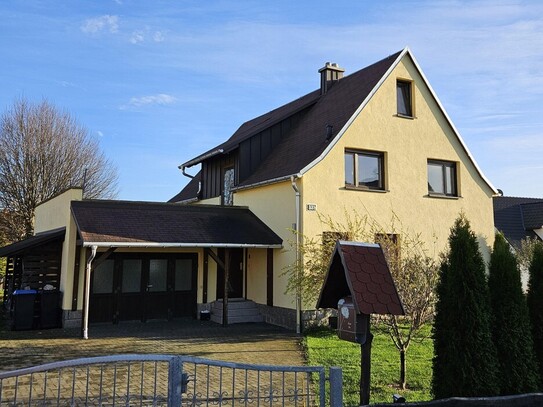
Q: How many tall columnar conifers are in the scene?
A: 3